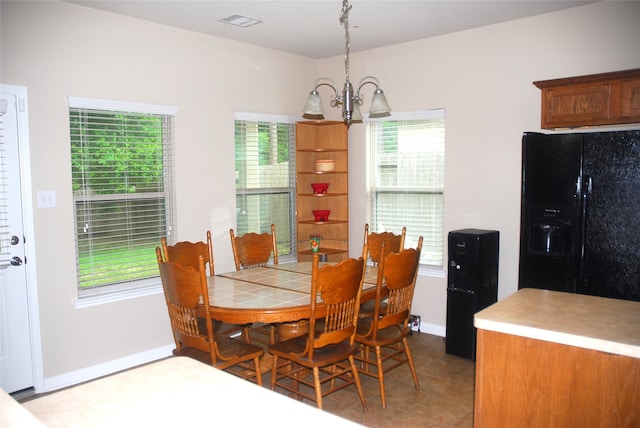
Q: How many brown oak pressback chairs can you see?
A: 6